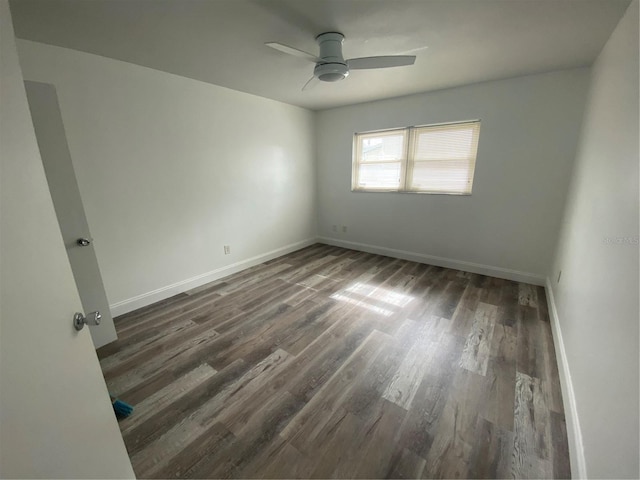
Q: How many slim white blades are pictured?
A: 3